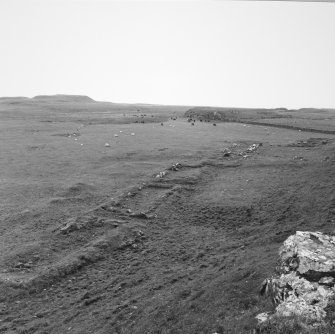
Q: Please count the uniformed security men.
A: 0